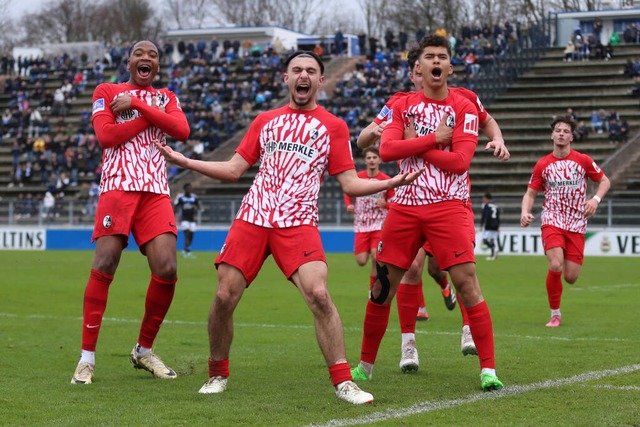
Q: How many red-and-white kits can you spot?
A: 6